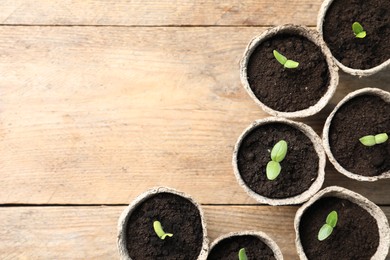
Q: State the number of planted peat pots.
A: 7